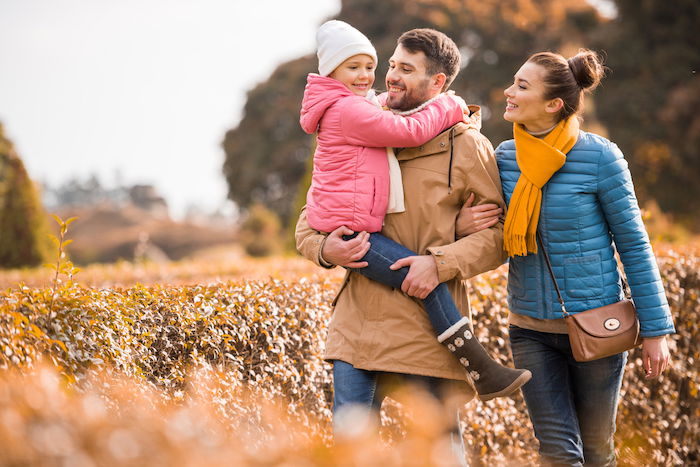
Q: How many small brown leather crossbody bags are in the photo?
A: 1